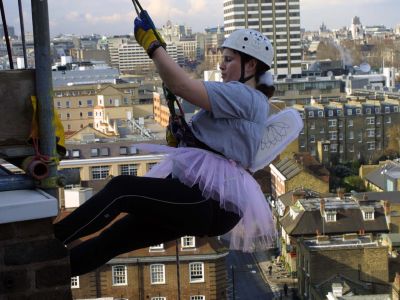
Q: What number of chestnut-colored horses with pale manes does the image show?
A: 0